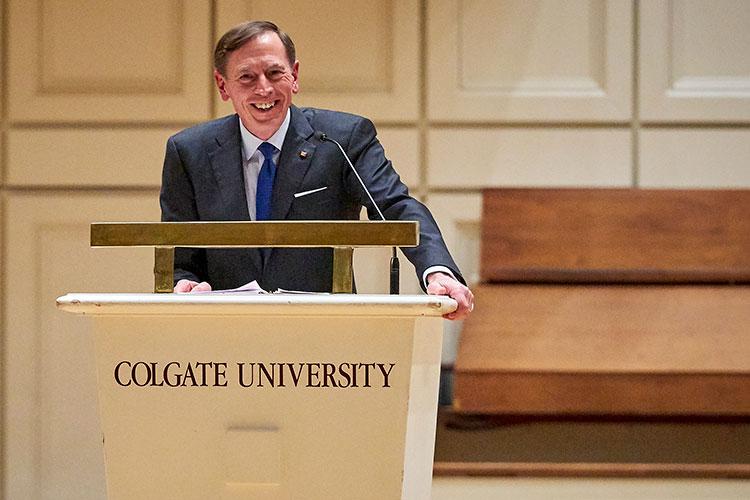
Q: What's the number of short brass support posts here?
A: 2